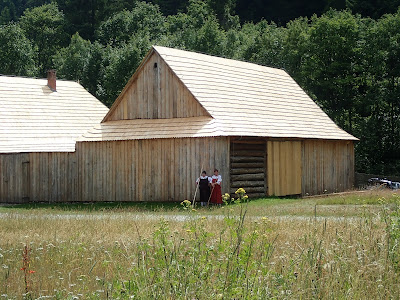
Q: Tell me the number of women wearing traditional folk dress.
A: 2